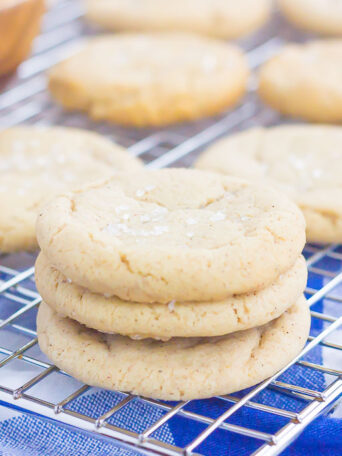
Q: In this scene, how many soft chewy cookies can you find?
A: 9